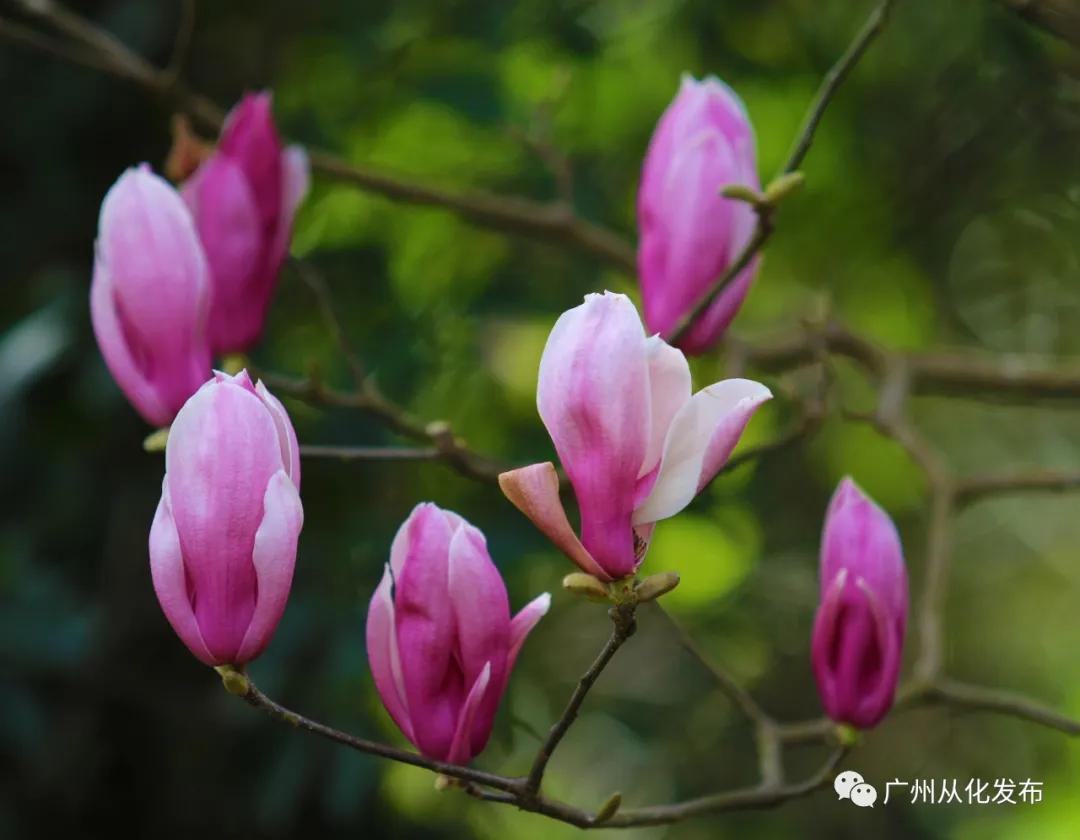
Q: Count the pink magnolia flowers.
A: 7